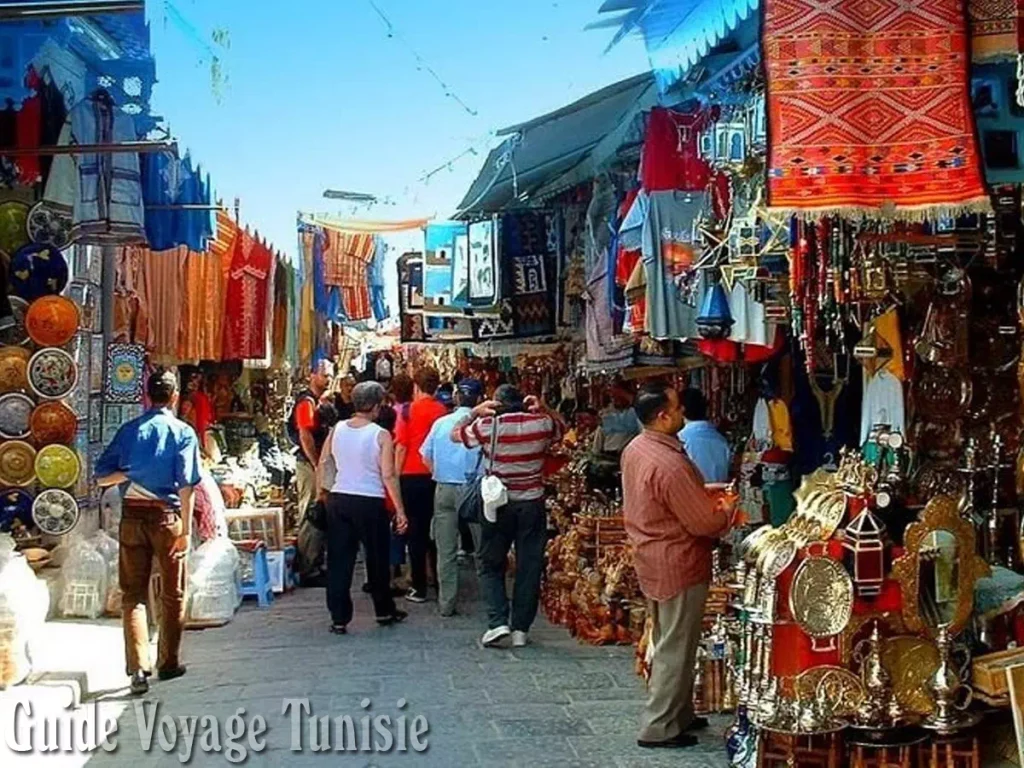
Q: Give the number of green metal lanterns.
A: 0